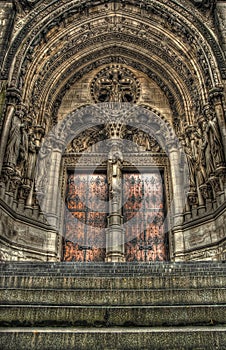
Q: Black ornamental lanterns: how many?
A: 0